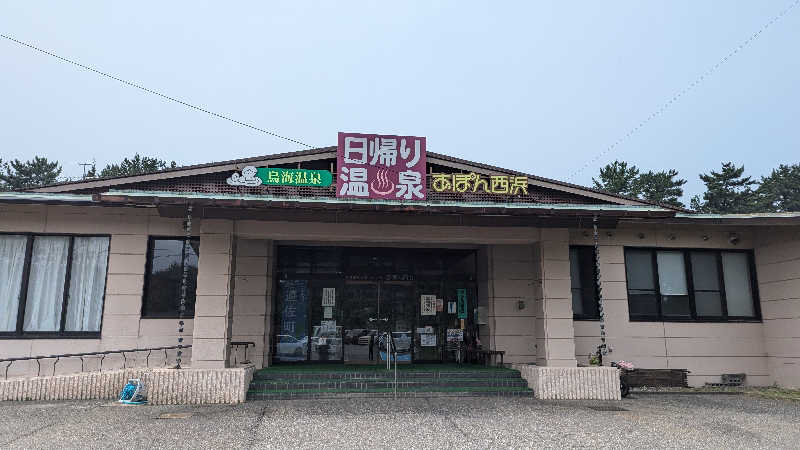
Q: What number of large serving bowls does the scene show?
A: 0